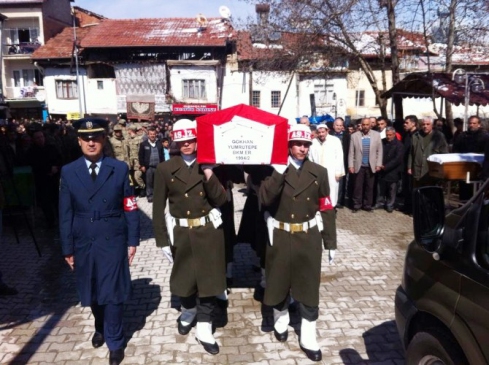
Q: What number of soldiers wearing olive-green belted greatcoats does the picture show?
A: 2